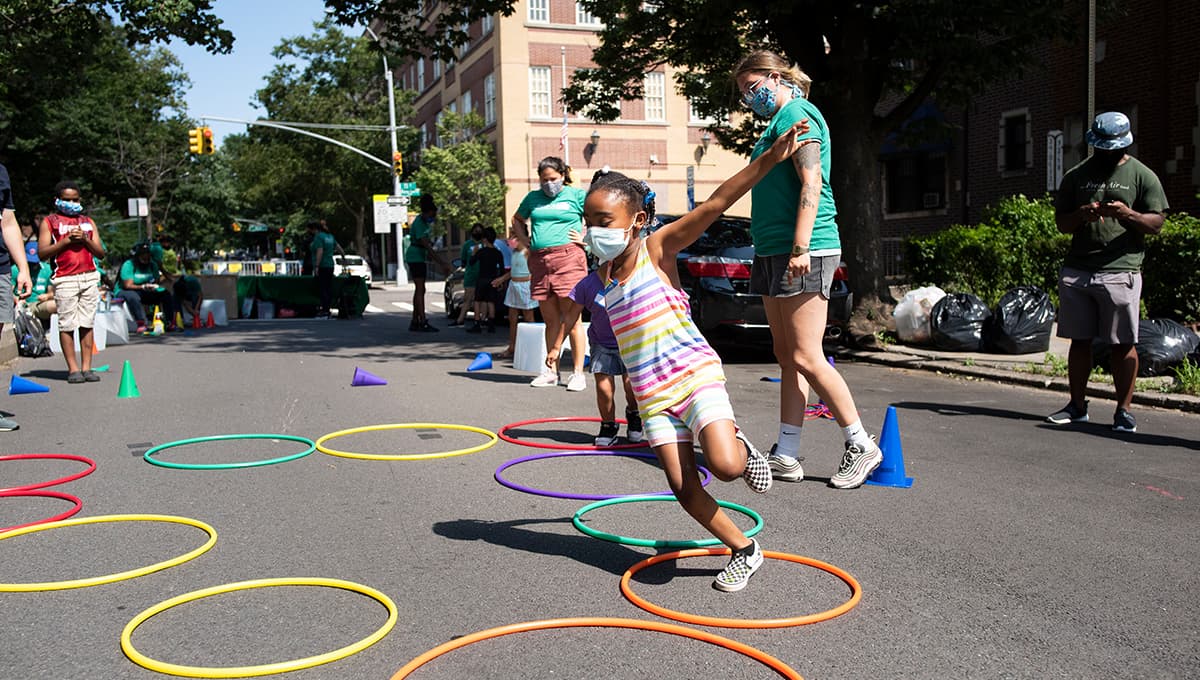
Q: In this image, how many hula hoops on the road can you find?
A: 11